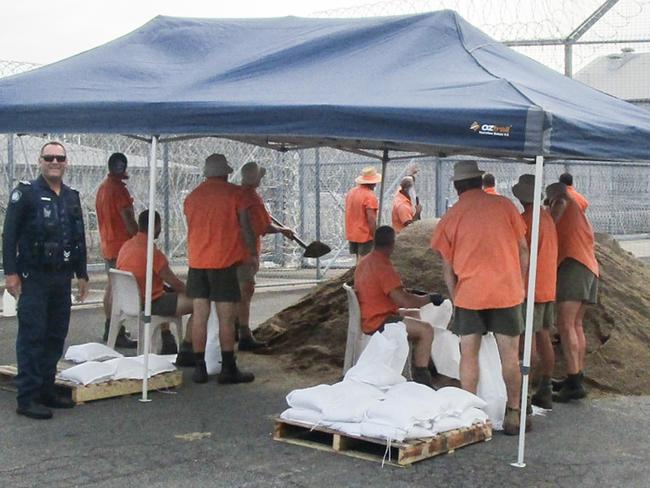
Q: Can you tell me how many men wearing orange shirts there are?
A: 12